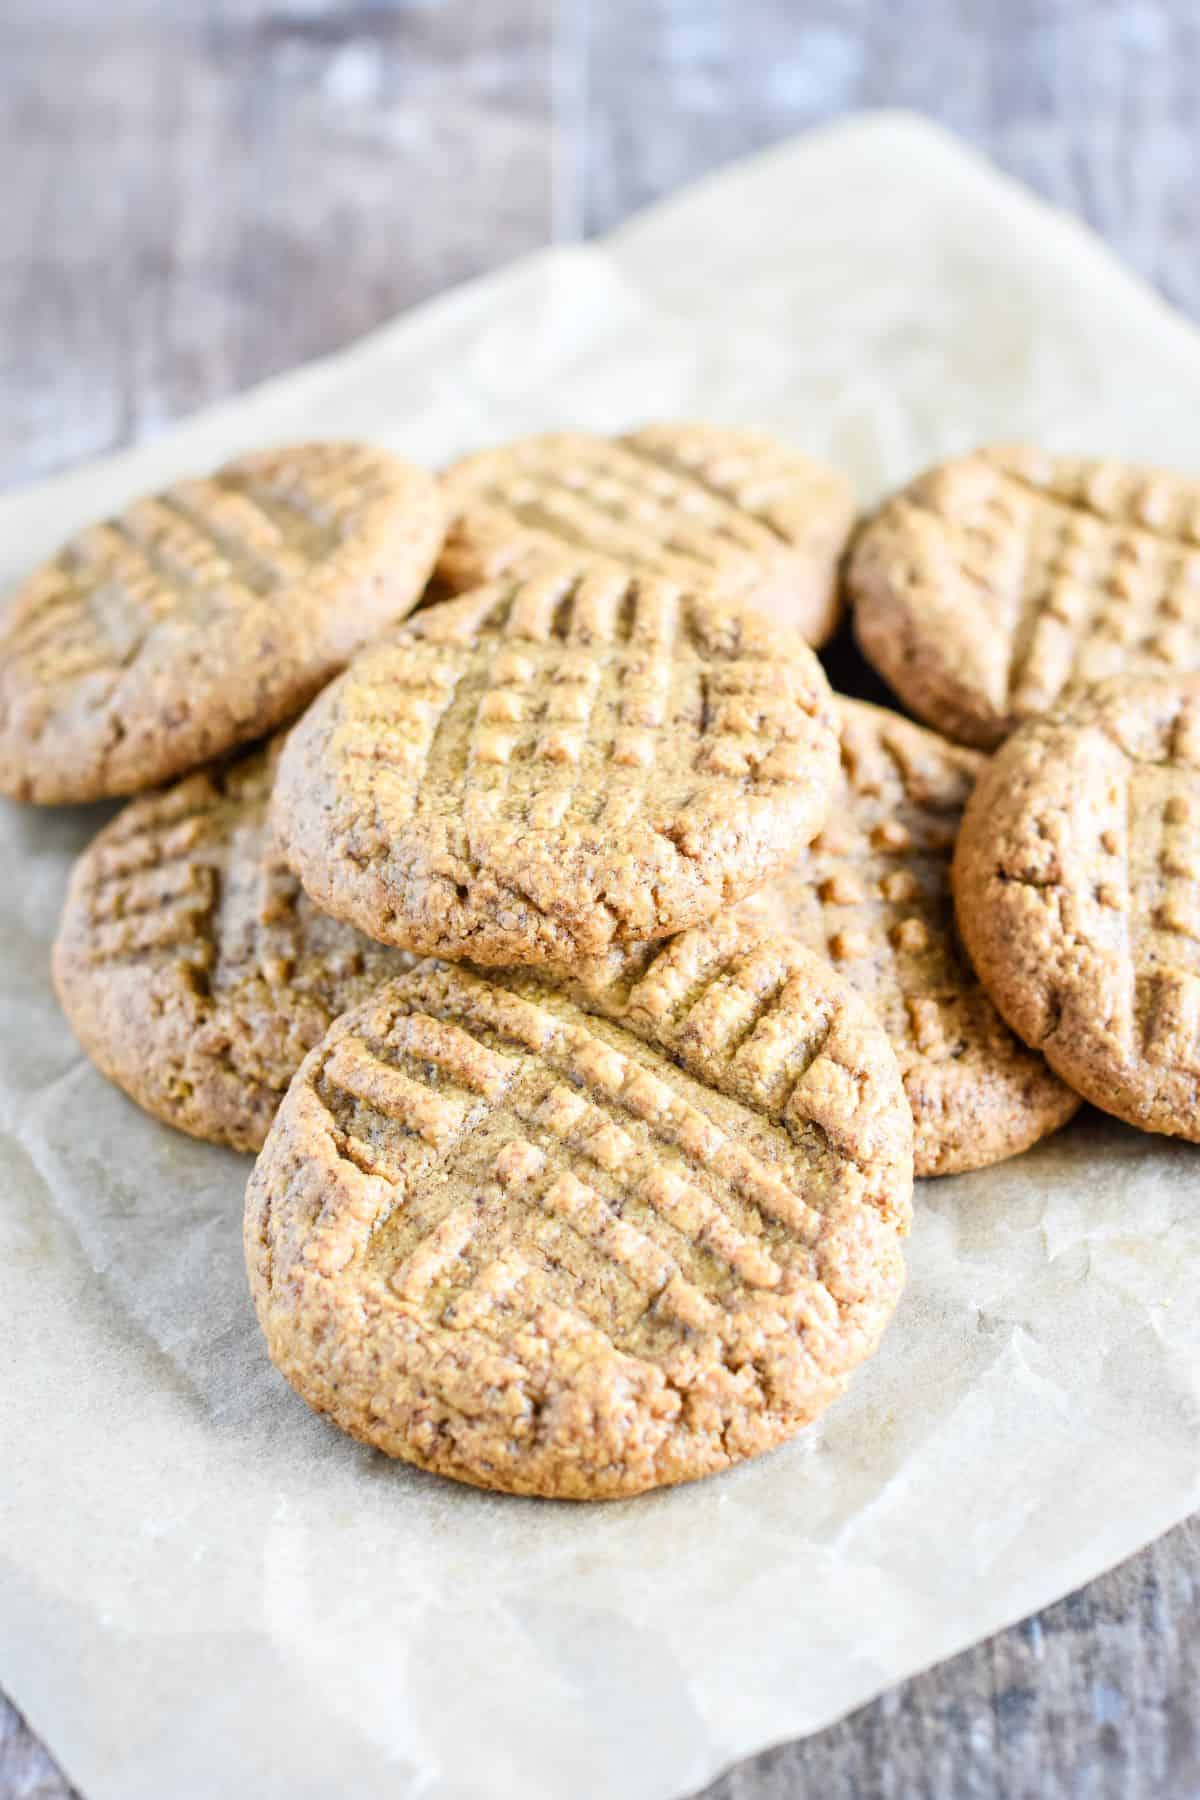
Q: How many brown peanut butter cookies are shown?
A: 8